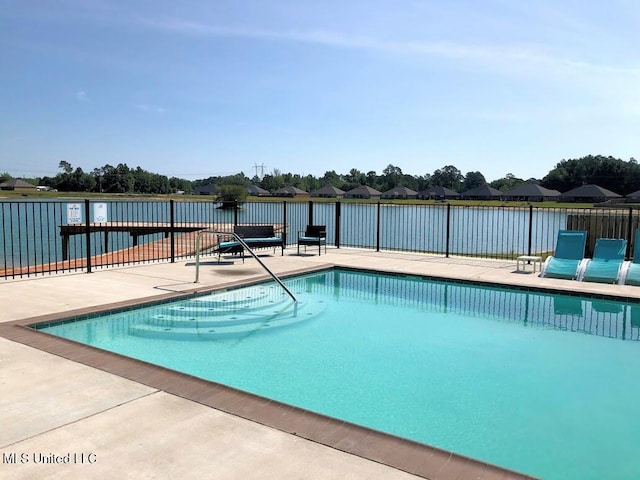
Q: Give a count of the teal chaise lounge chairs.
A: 3